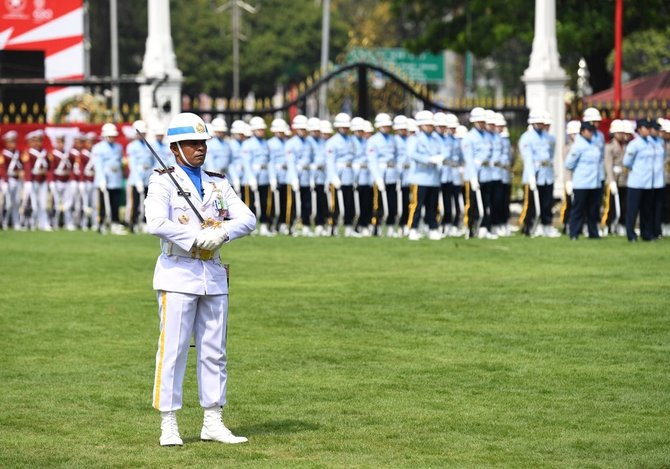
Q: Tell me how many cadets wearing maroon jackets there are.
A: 5